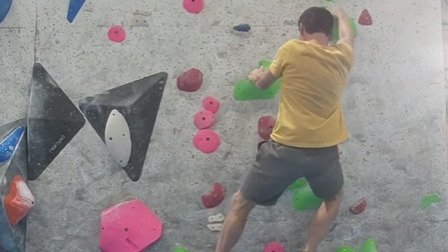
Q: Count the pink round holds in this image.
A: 6